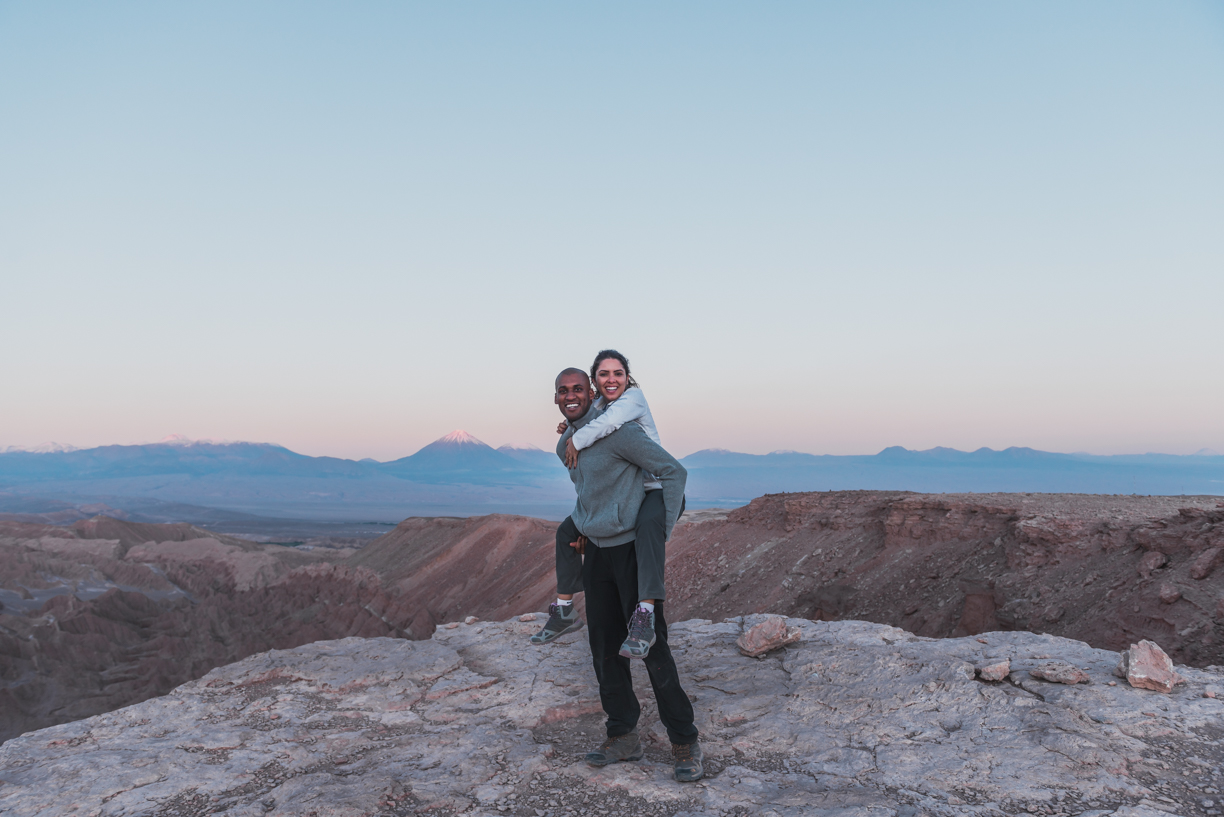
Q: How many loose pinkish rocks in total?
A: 4